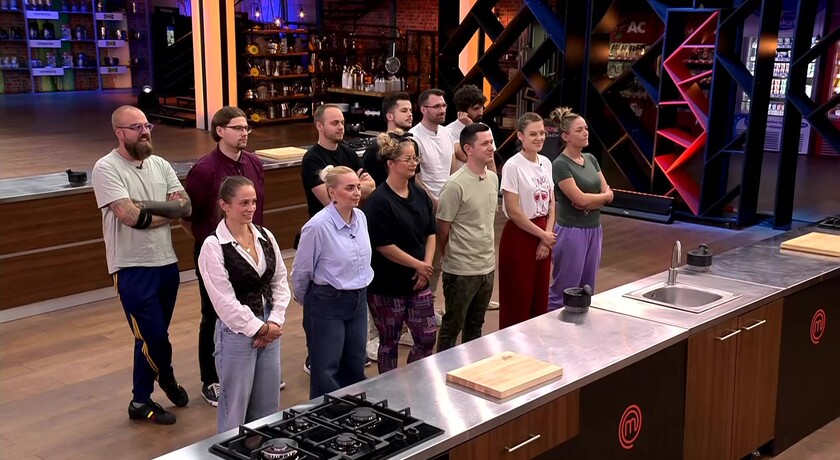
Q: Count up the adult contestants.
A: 12